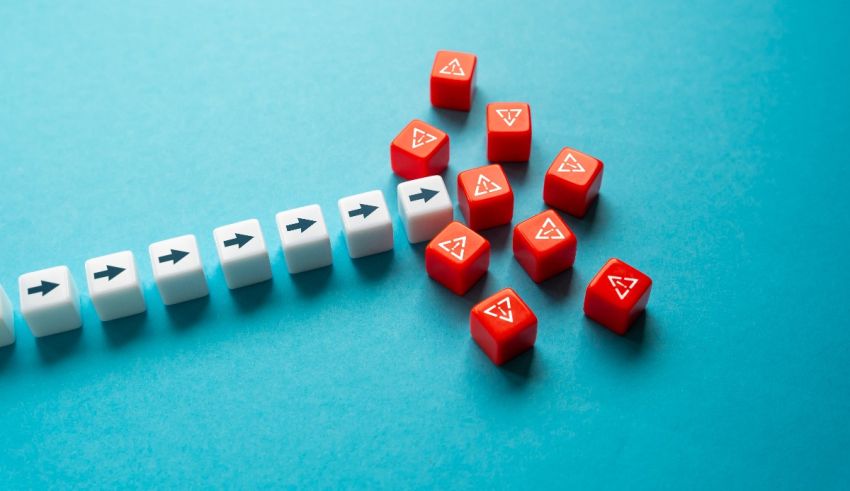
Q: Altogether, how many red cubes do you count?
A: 9